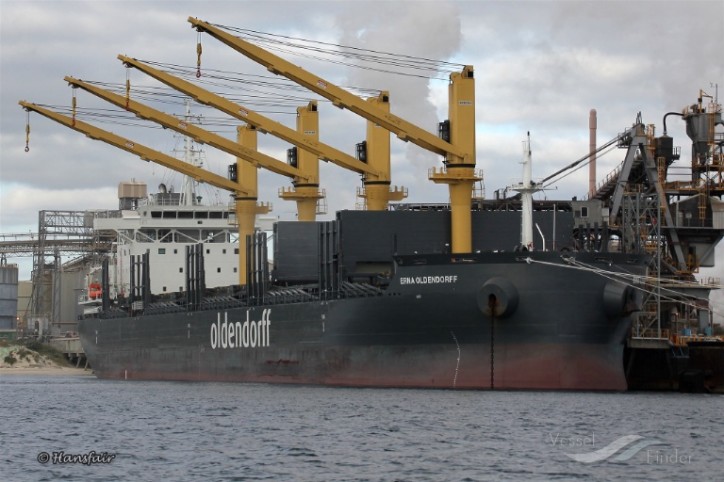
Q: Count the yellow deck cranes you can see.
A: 4